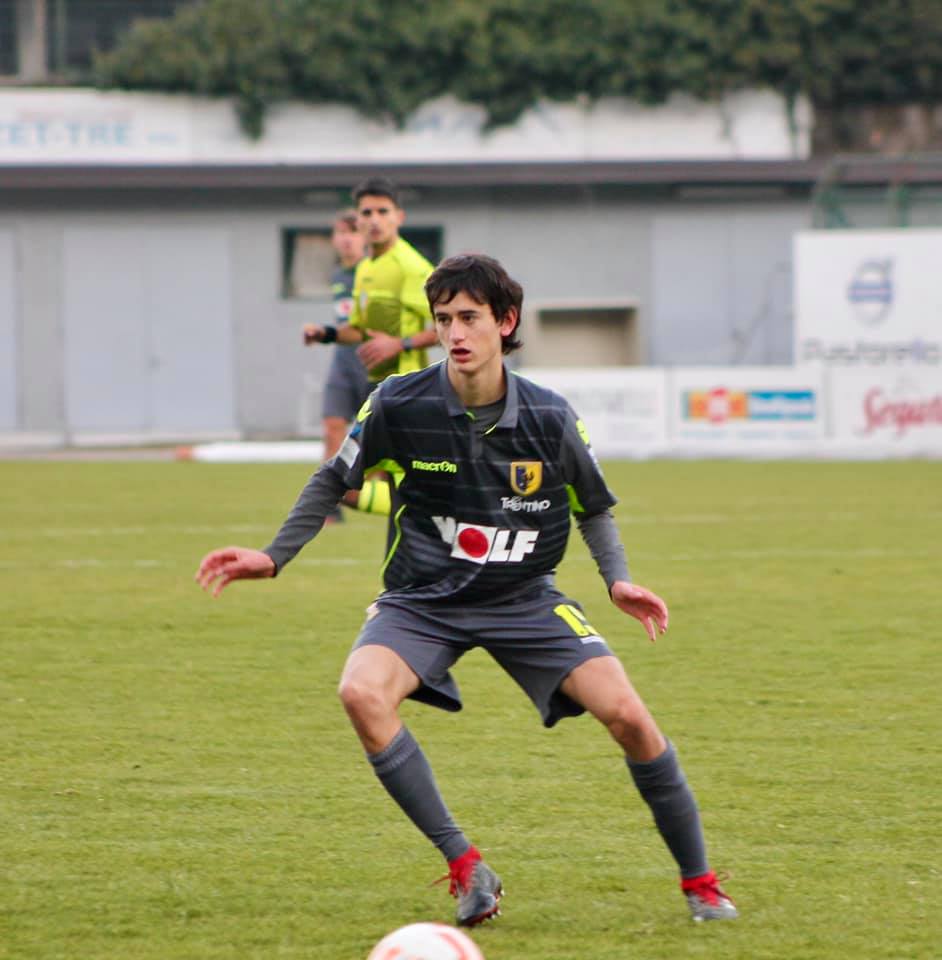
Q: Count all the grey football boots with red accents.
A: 2